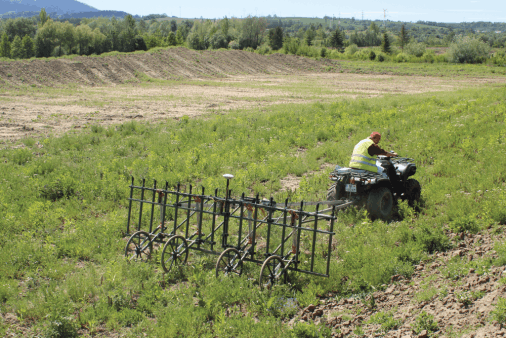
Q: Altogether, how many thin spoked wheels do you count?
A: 4